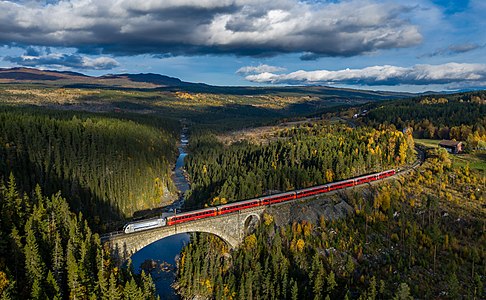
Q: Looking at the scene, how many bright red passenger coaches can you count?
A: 7